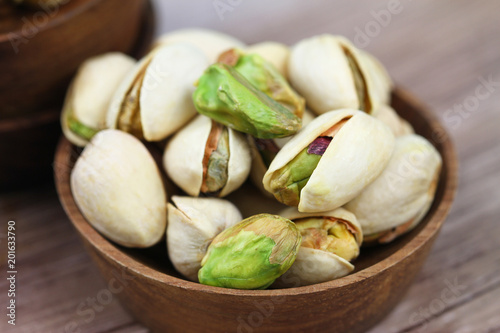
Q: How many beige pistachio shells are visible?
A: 13